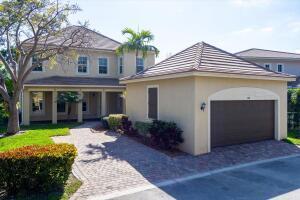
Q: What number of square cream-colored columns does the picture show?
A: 4